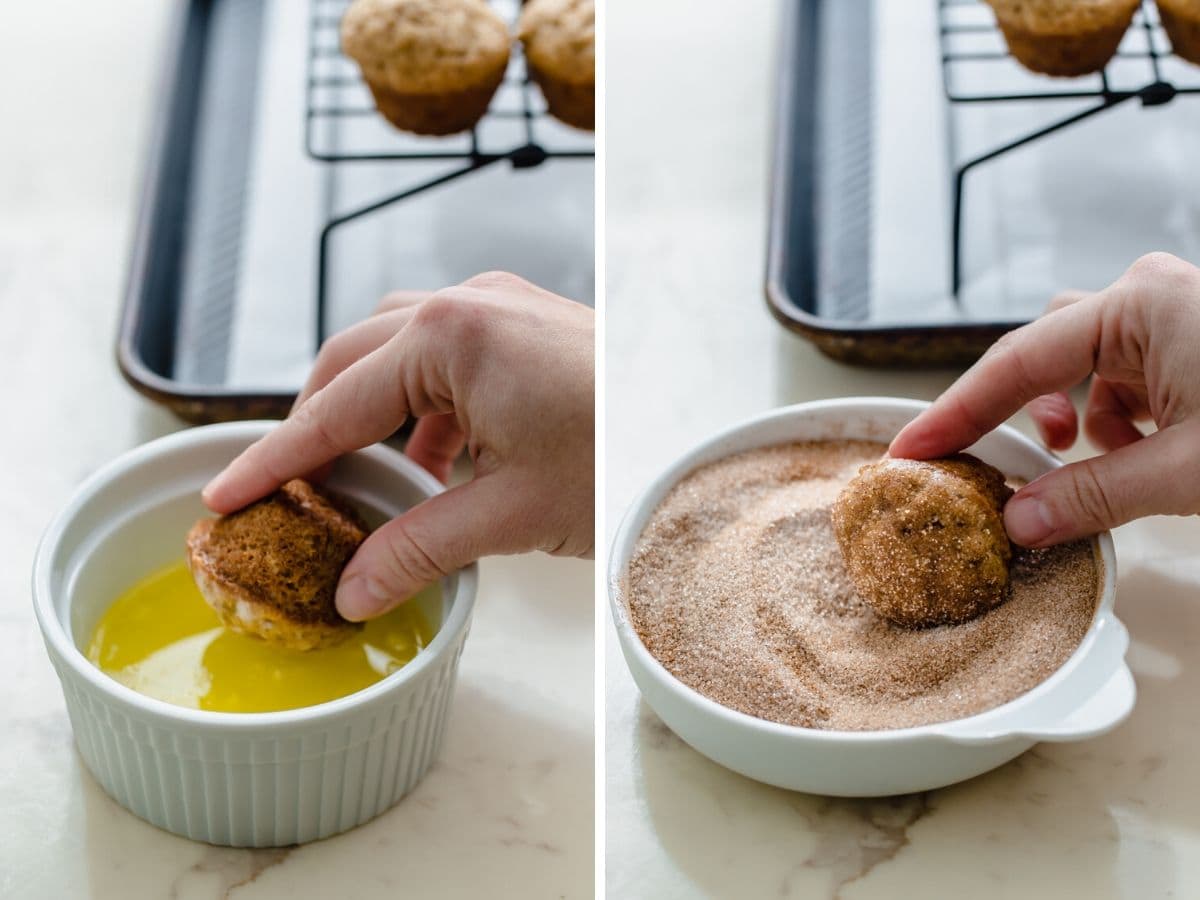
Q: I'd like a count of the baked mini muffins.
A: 6